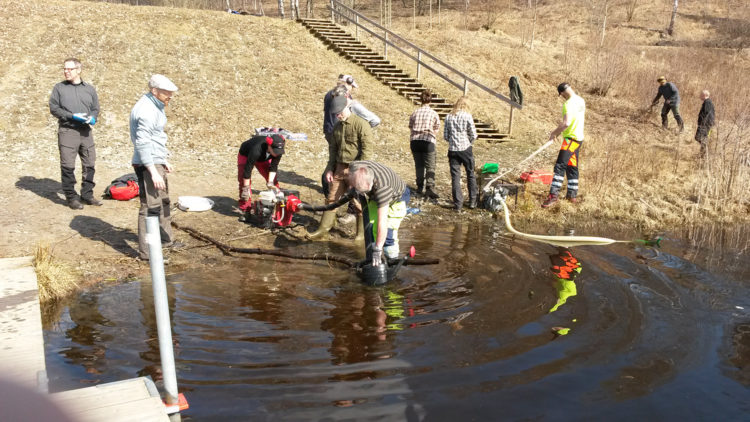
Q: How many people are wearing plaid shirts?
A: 2